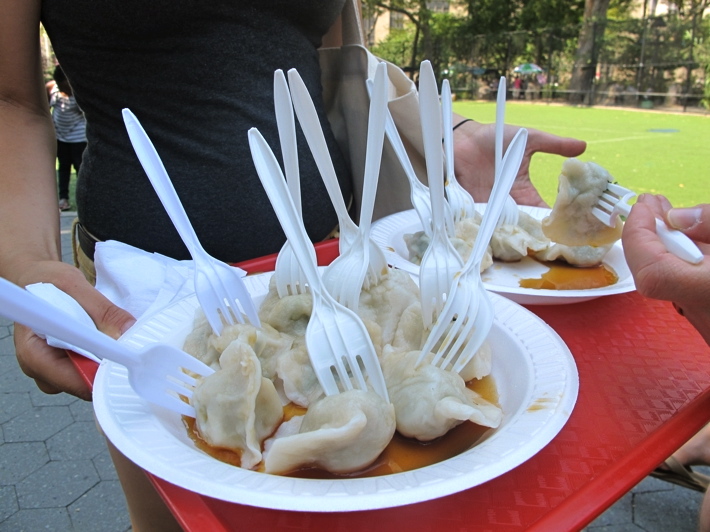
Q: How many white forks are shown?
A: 12